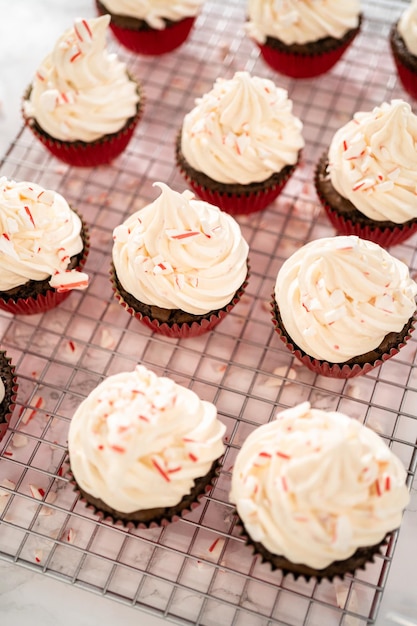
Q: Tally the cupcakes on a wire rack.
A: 12